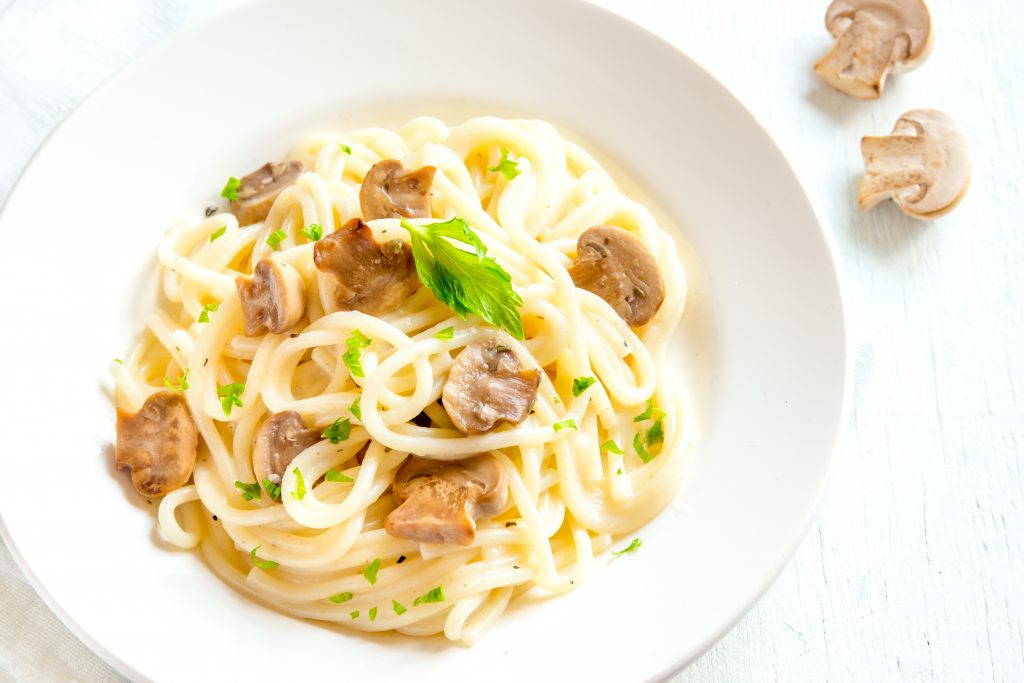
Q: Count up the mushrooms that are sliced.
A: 11